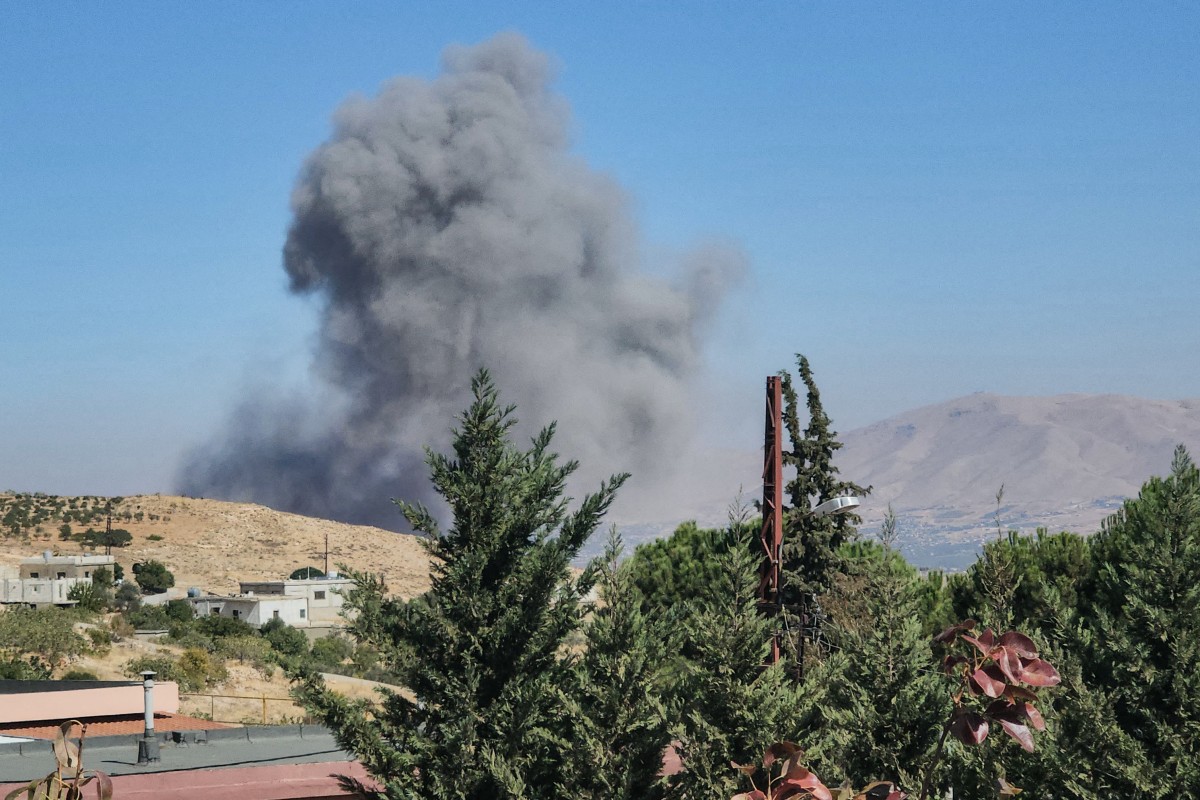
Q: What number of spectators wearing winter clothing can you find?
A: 0